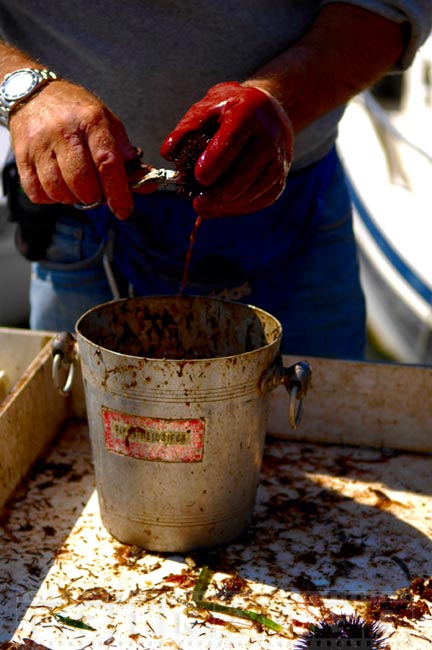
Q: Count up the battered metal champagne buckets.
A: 1